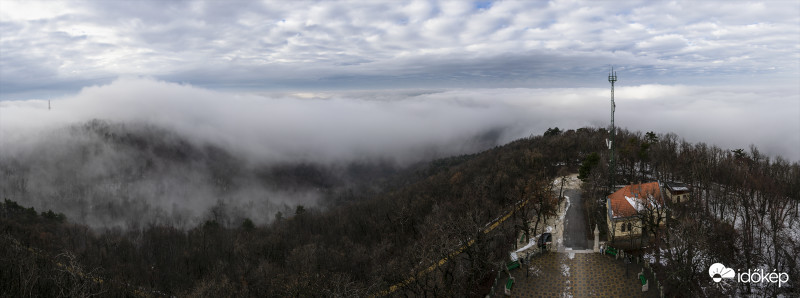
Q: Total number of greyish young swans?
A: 0